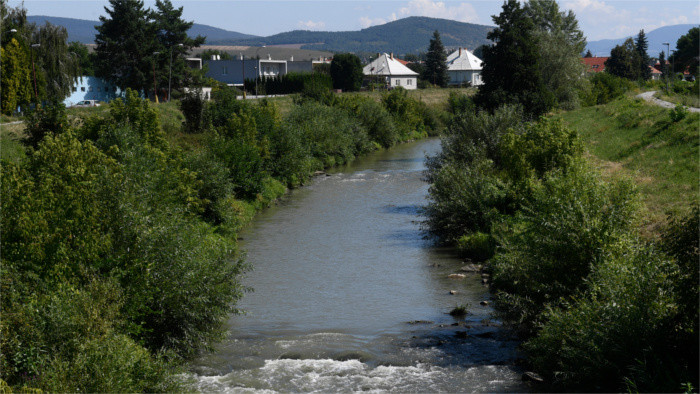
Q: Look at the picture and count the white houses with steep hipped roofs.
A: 2